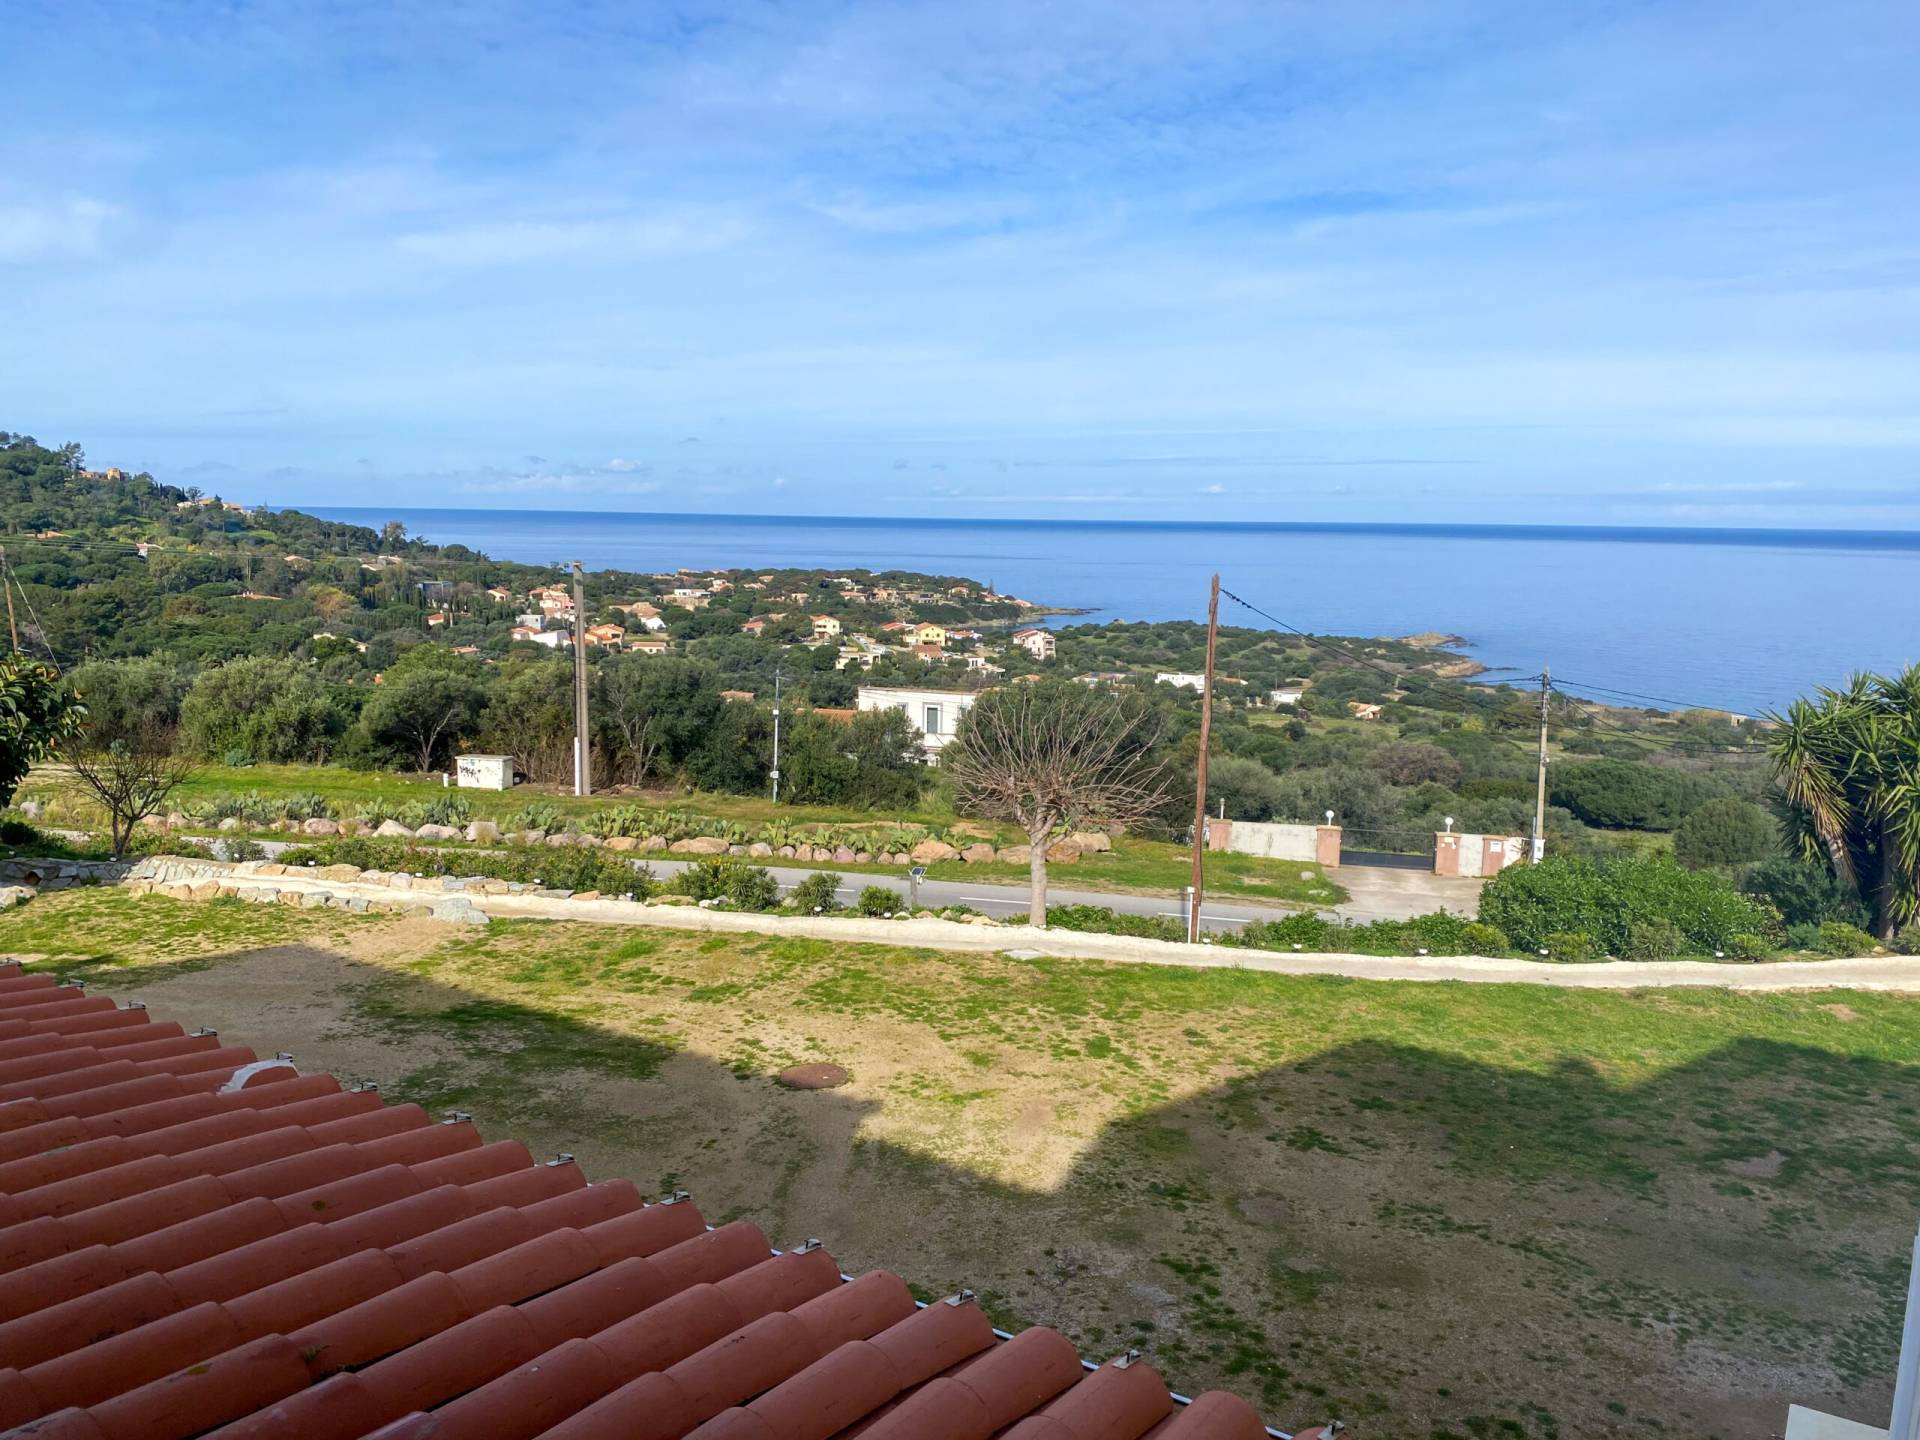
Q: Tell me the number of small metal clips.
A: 13